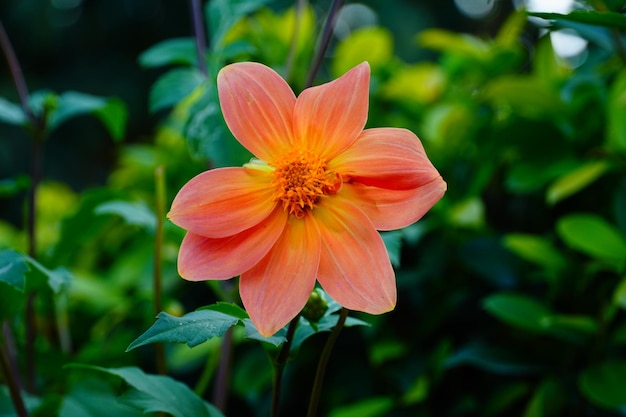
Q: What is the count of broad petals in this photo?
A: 8